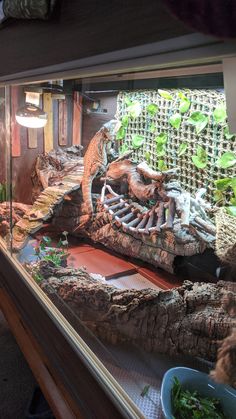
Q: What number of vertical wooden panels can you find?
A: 5